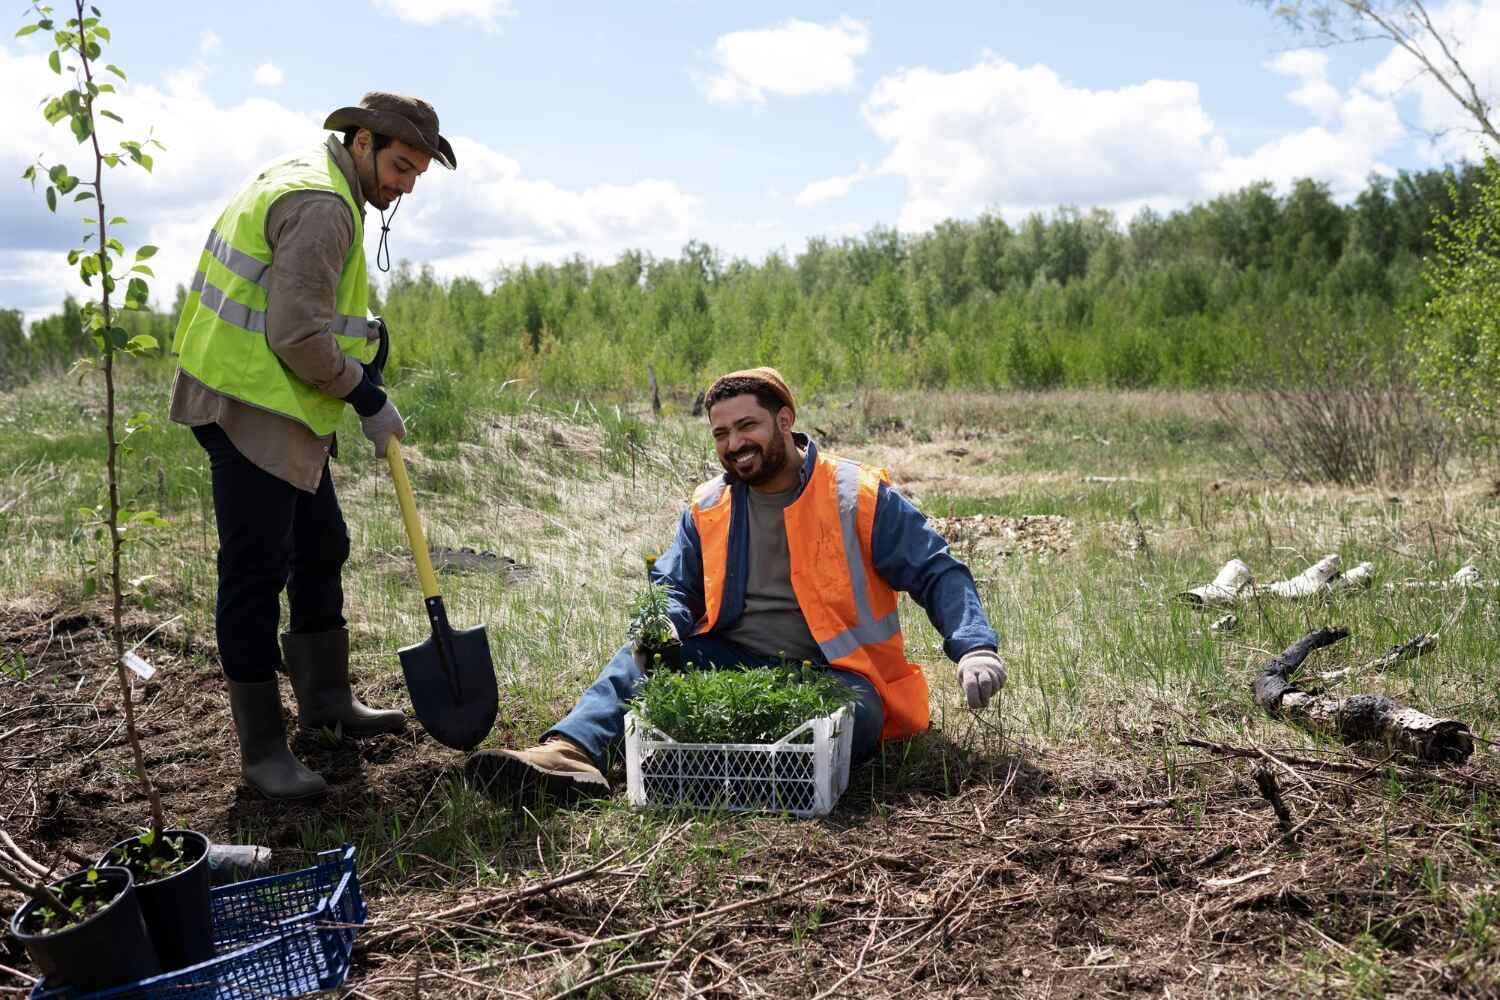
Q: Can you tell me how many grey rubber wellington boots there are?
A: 2